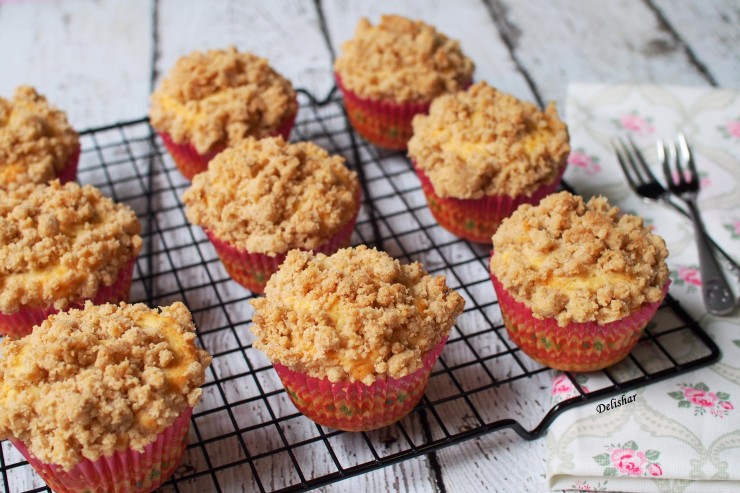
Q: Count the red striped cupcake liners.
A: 9